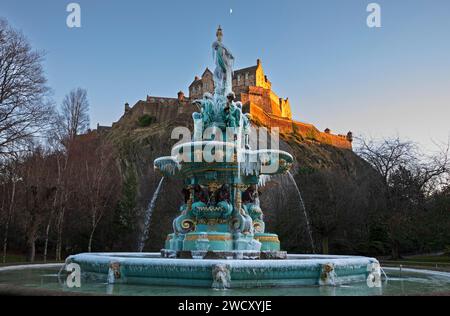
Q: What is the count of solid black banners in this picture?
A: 1